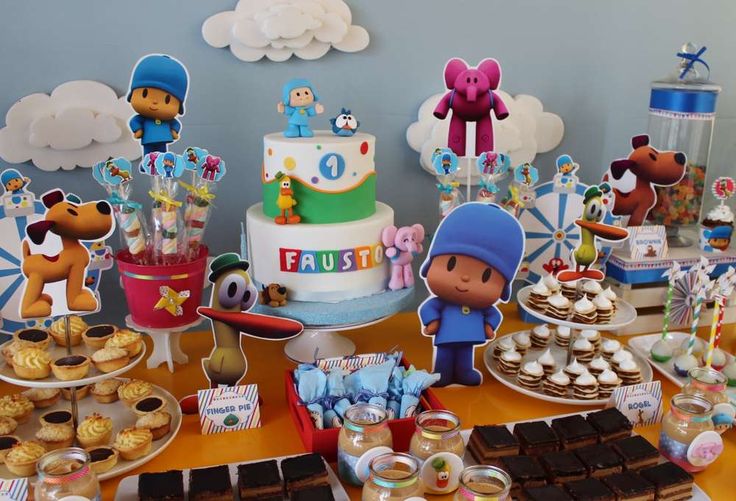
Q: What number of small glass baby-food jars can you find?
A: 7